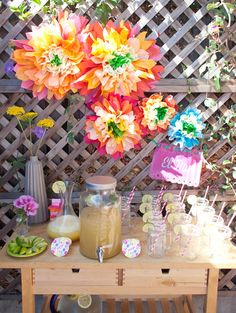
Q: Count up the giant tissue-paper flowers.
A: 5